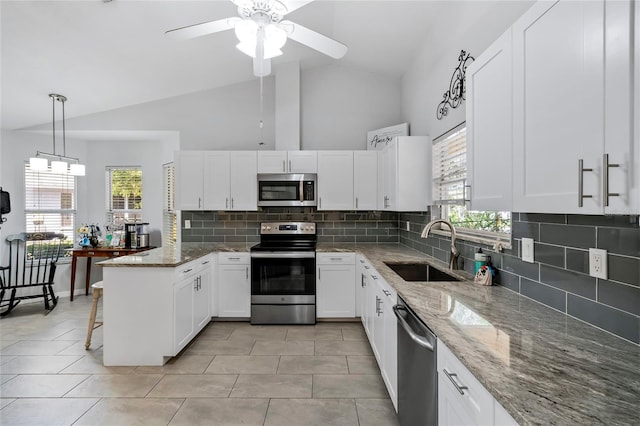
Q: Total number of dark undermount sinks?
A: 1